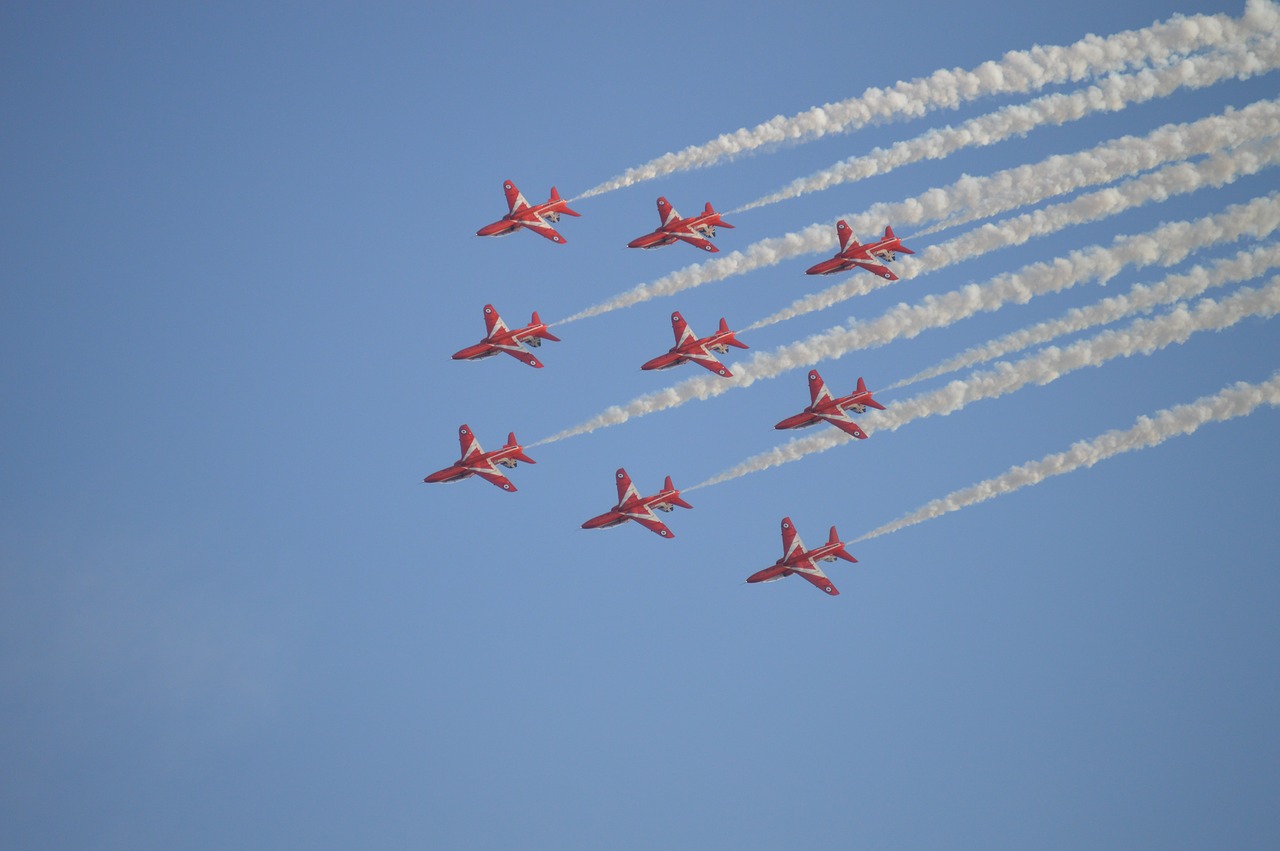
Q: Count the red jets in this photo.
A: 9